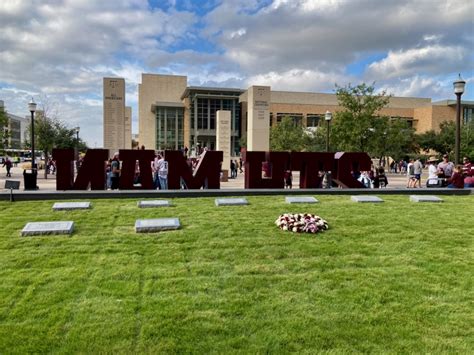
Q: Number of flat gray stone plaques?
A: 8